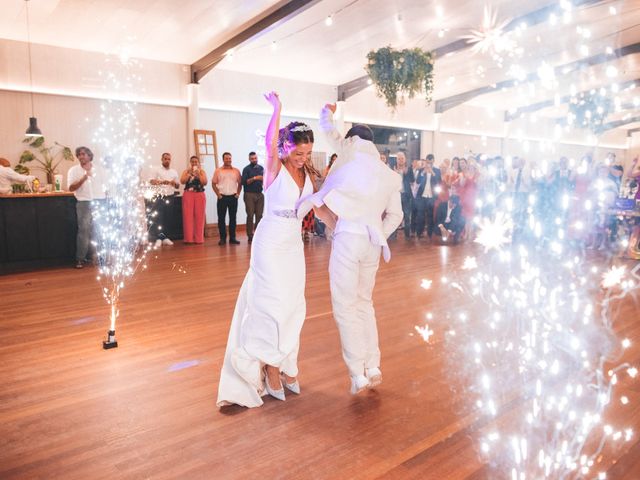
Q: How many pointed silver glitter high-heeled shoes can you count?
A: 2